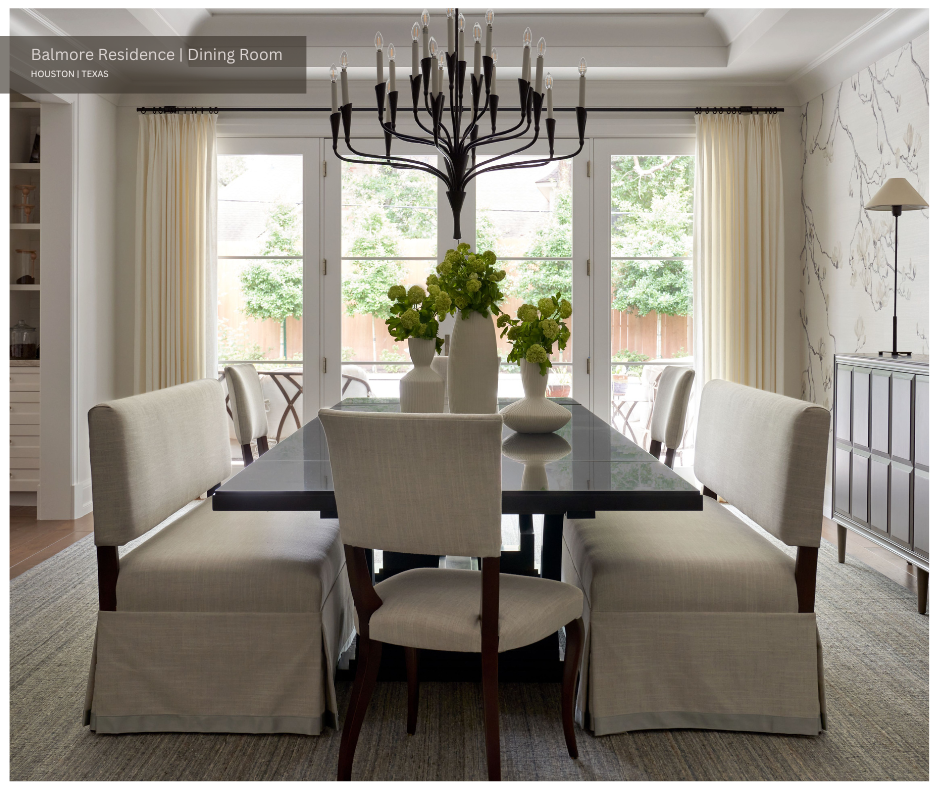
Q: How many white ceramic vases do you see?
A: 3